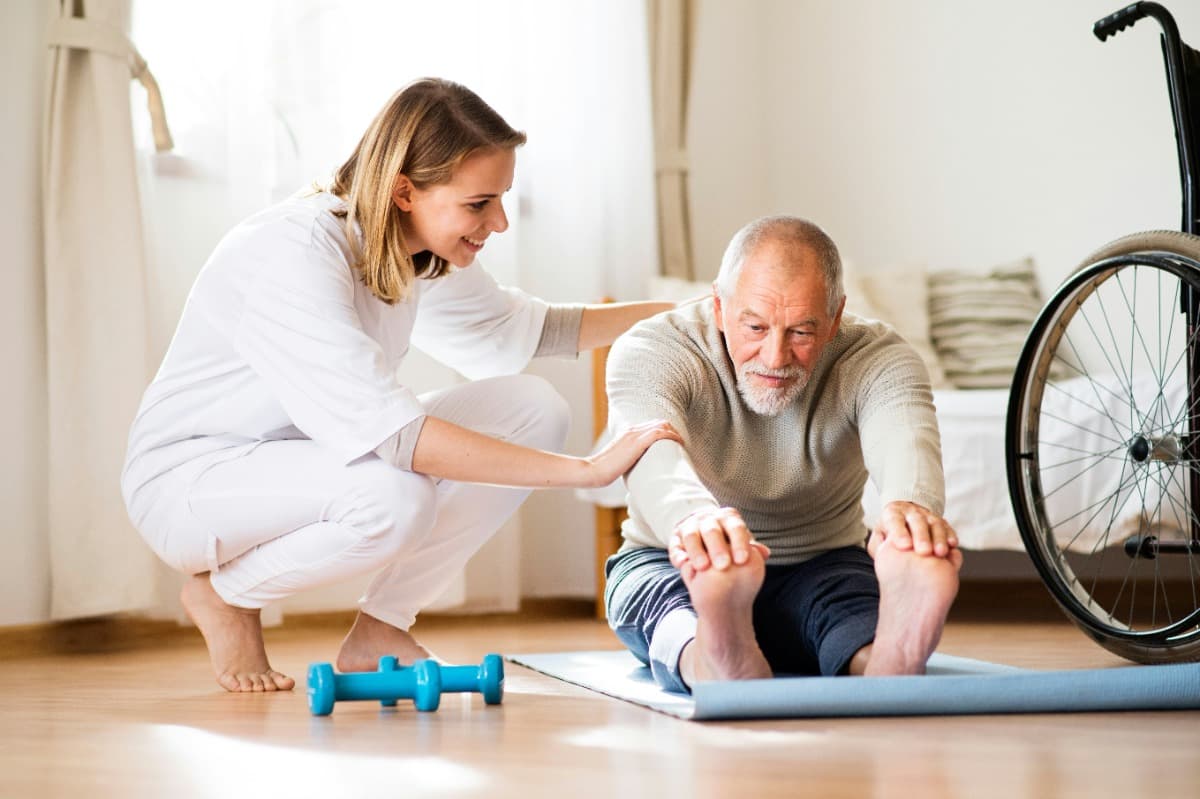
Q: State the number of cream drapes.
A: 2